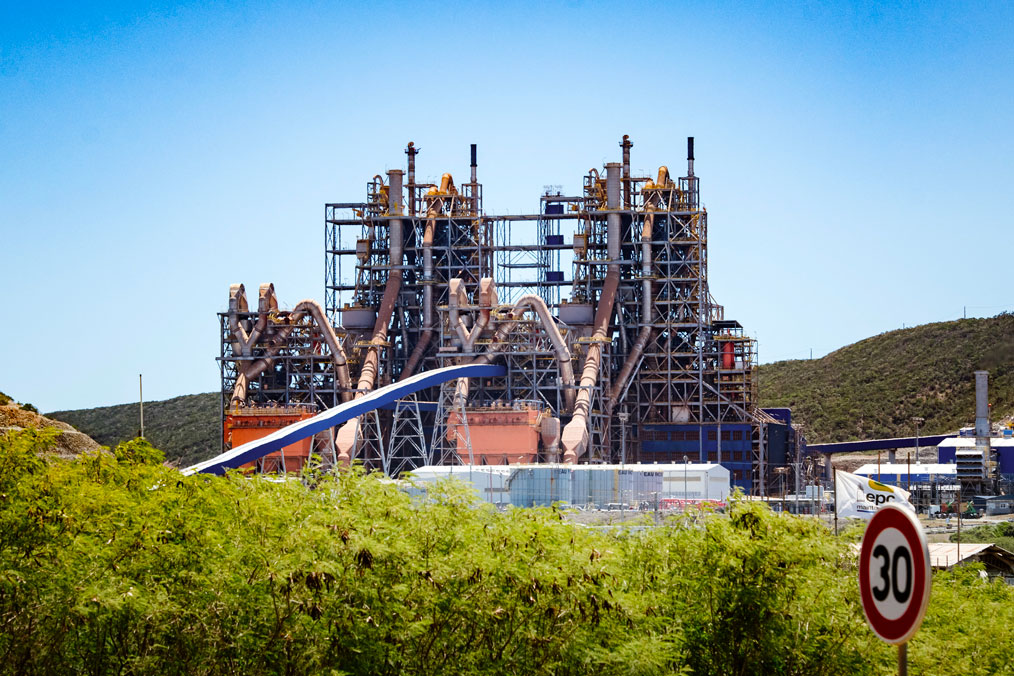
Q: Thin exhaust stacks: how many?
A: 4